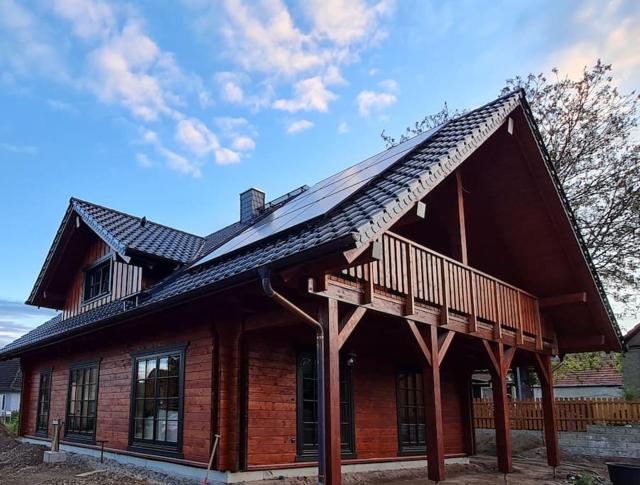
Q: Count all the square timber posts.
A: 4